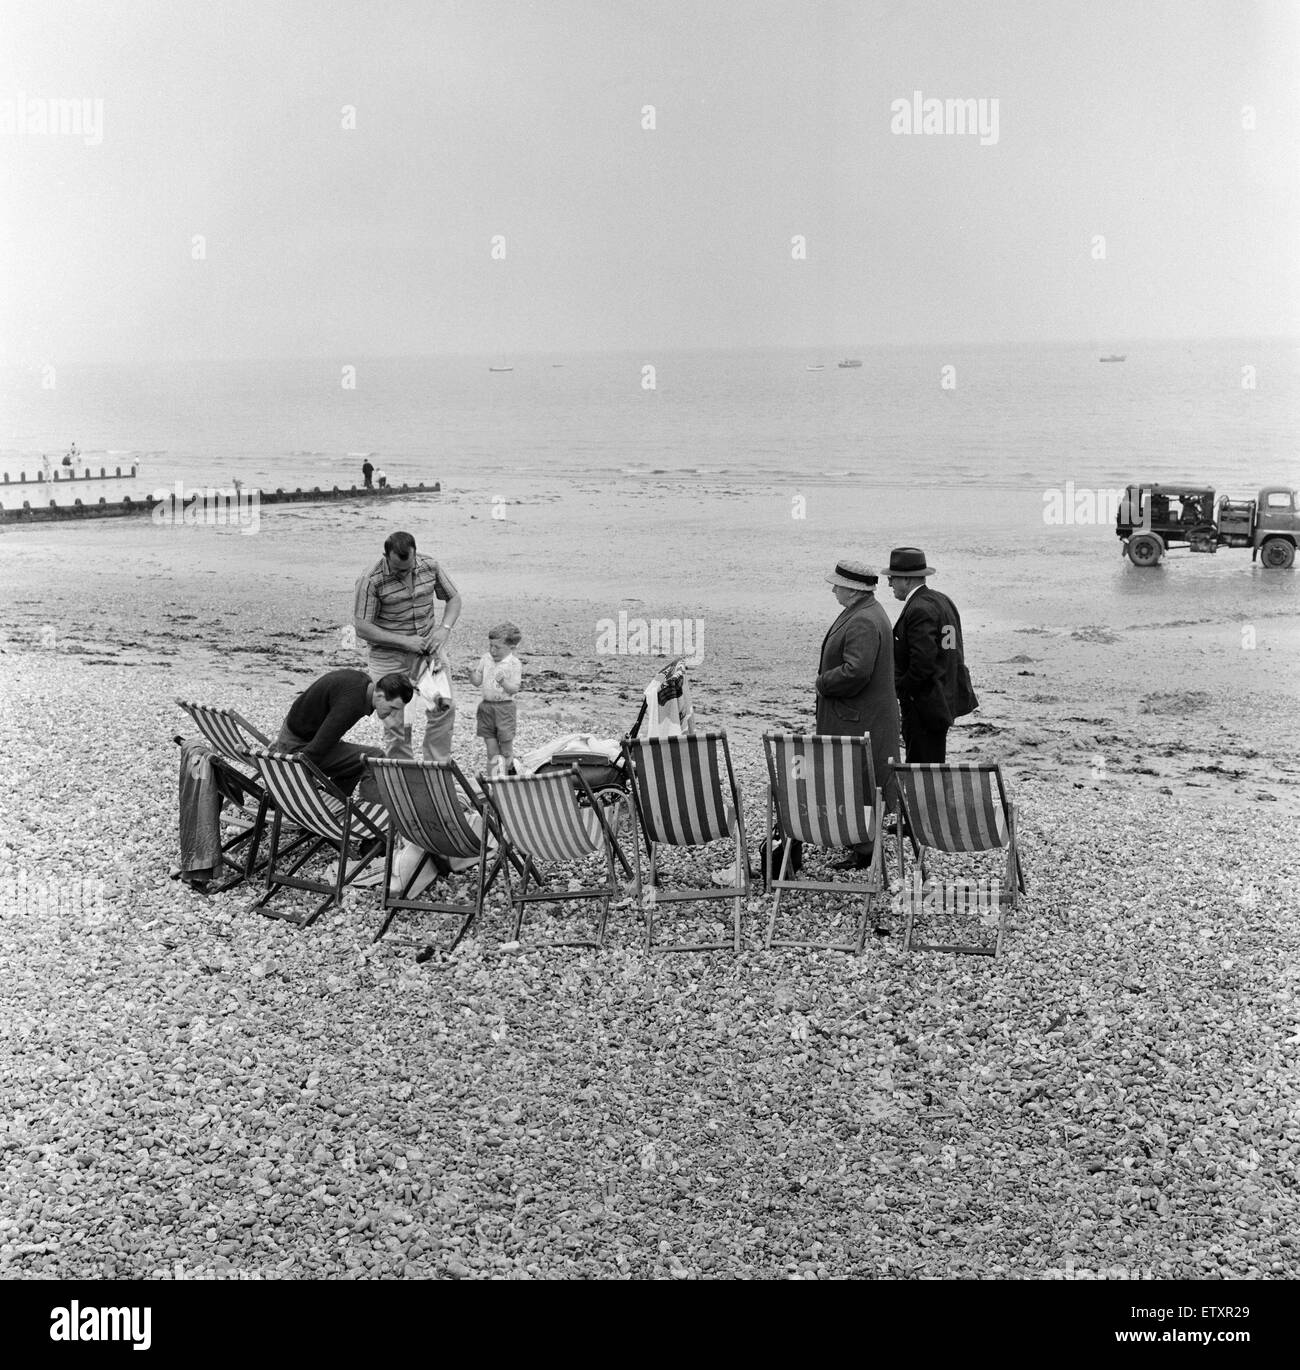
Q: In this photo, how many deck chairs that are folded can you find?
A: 0